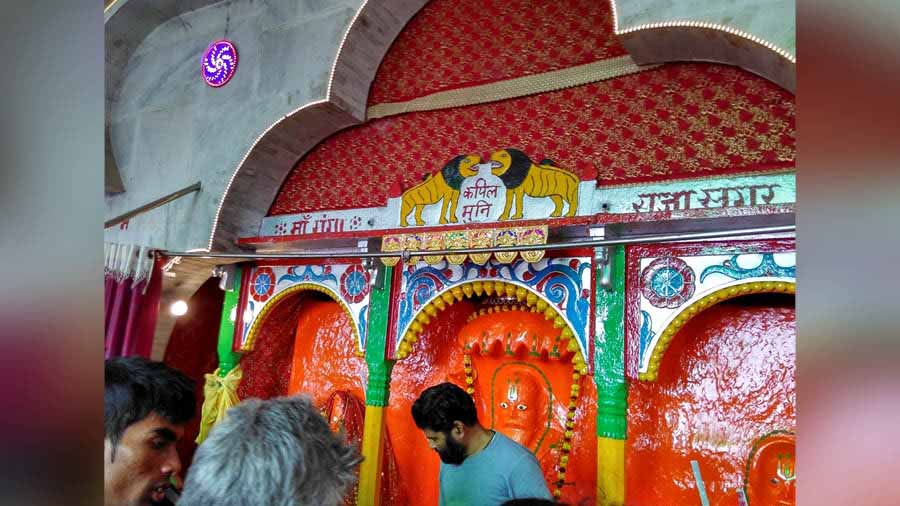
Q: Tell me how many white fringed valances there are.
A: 1